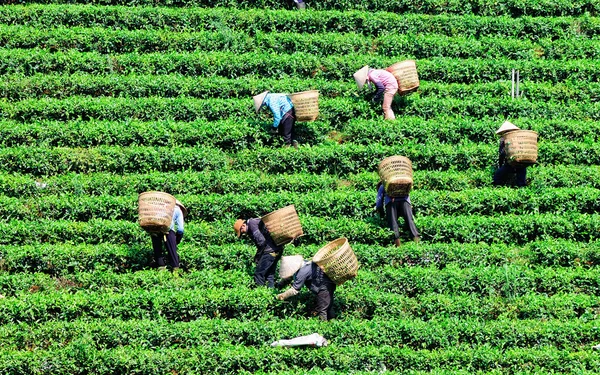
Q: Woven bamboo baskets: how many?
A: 7